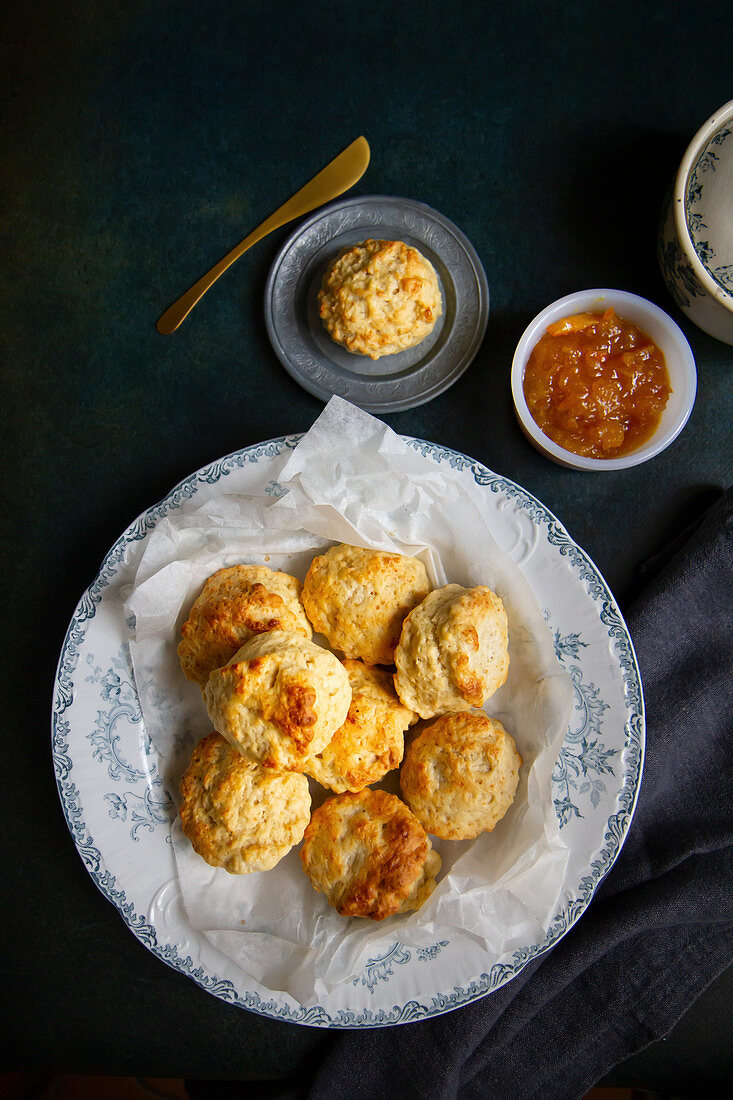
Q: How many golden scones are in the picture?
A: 9